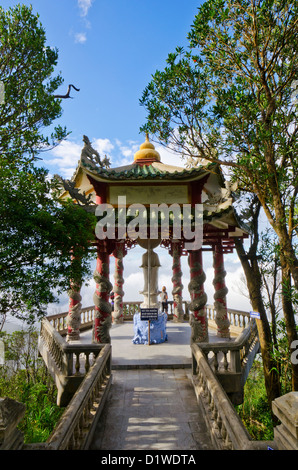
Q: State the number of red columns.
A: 6